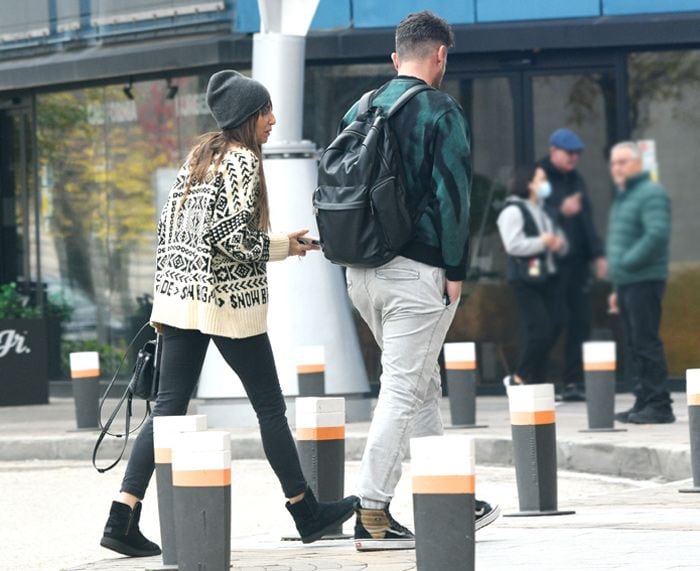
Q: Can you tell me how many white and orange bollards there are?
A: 10